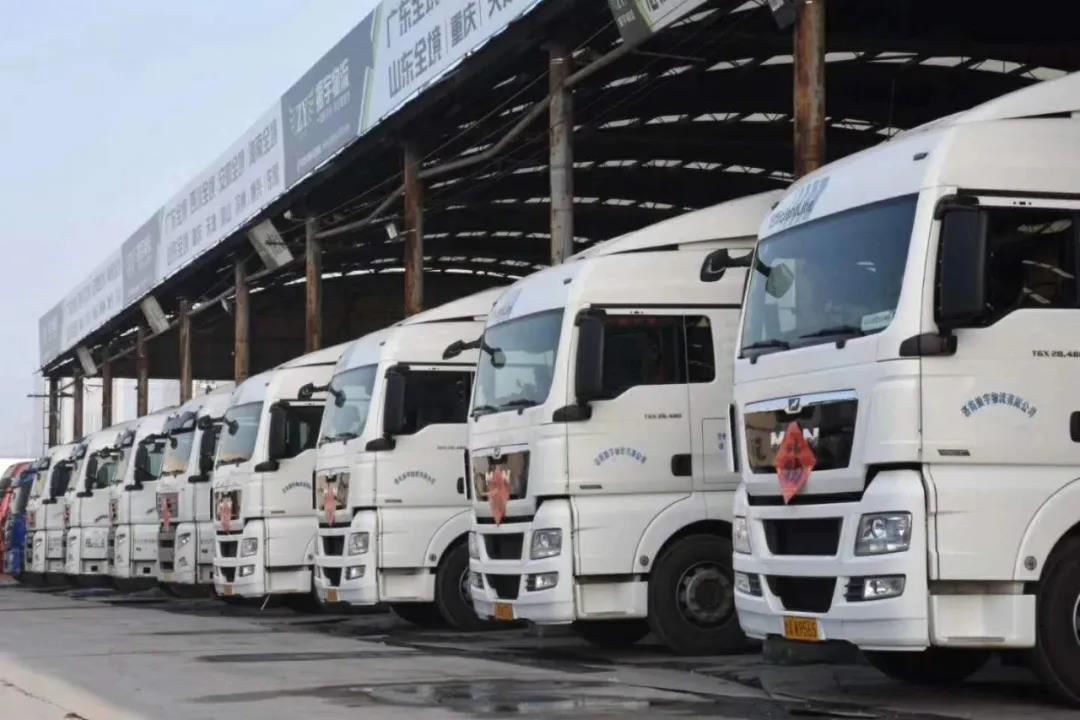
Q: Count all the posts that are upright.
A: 10